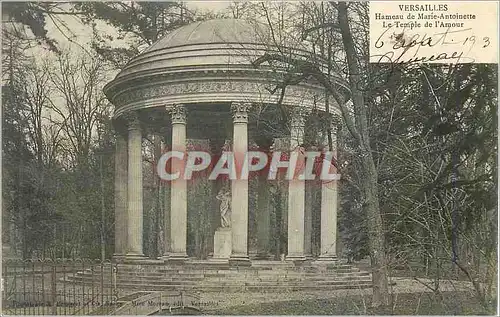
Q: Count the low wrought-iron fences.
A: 1